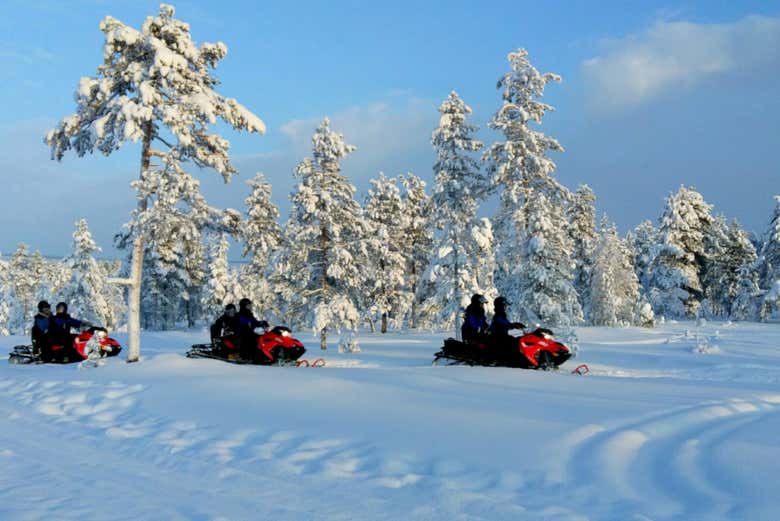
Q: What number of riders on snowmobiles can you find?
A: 6